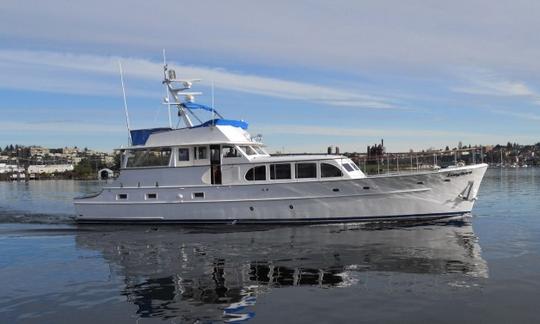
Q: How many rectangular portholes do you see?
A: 3